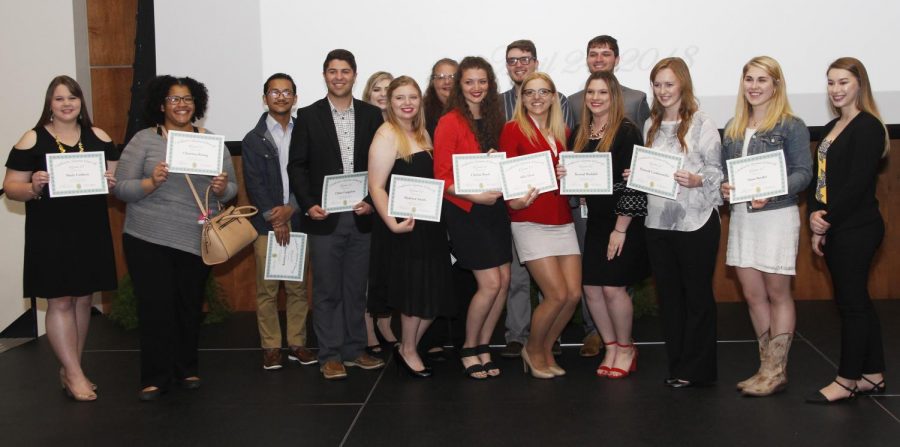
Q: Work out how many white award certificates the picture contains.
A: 10